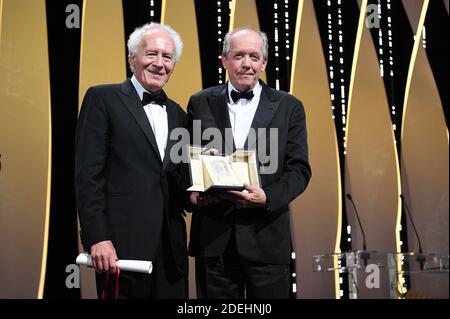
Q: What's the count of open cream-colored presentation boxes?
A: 1